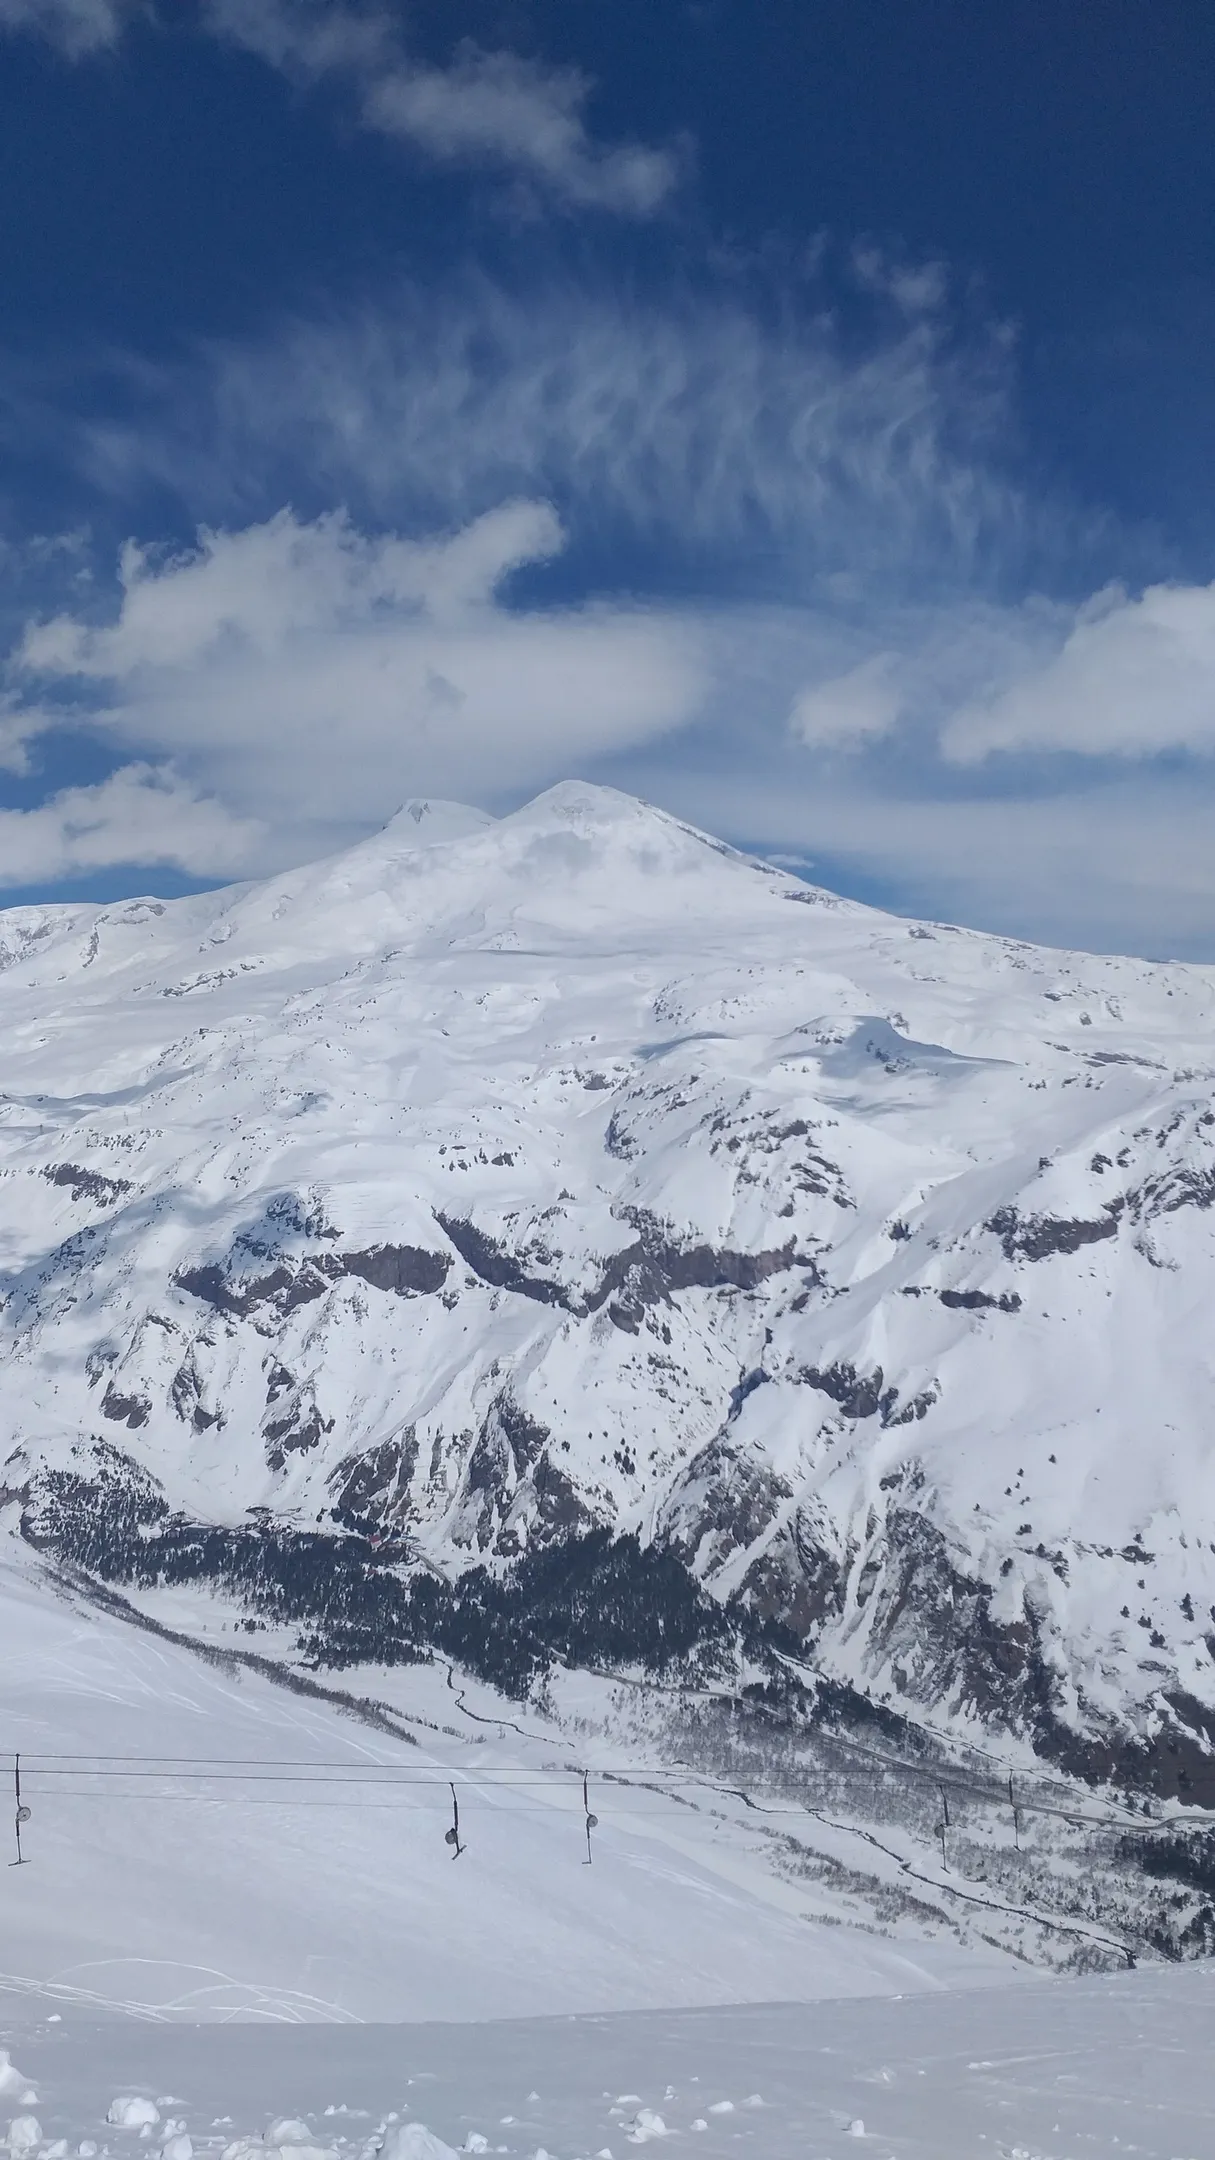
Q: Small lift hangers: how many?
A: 5